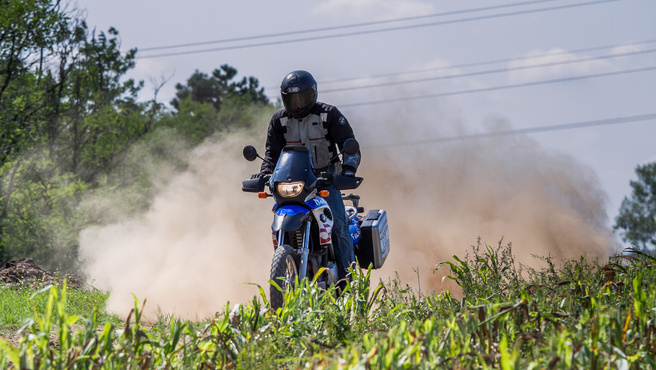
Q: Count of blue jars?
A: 0